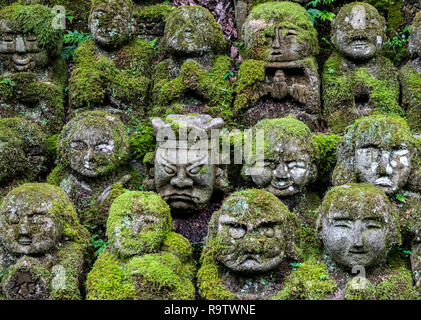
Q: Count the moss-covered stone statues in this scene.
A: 15